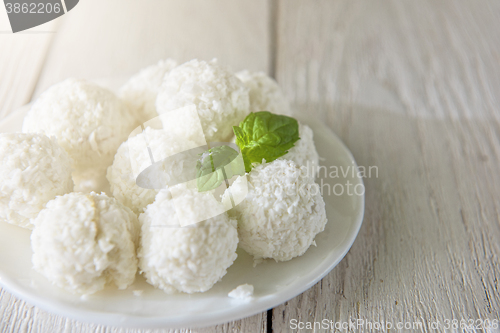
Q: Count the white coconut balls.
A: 10